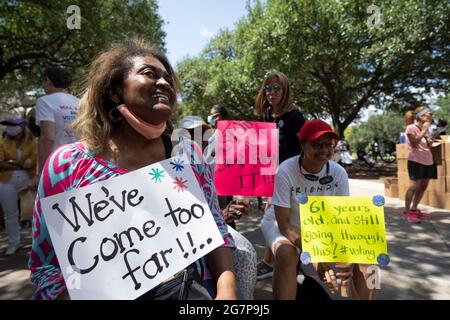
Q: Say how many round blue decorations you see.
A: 4